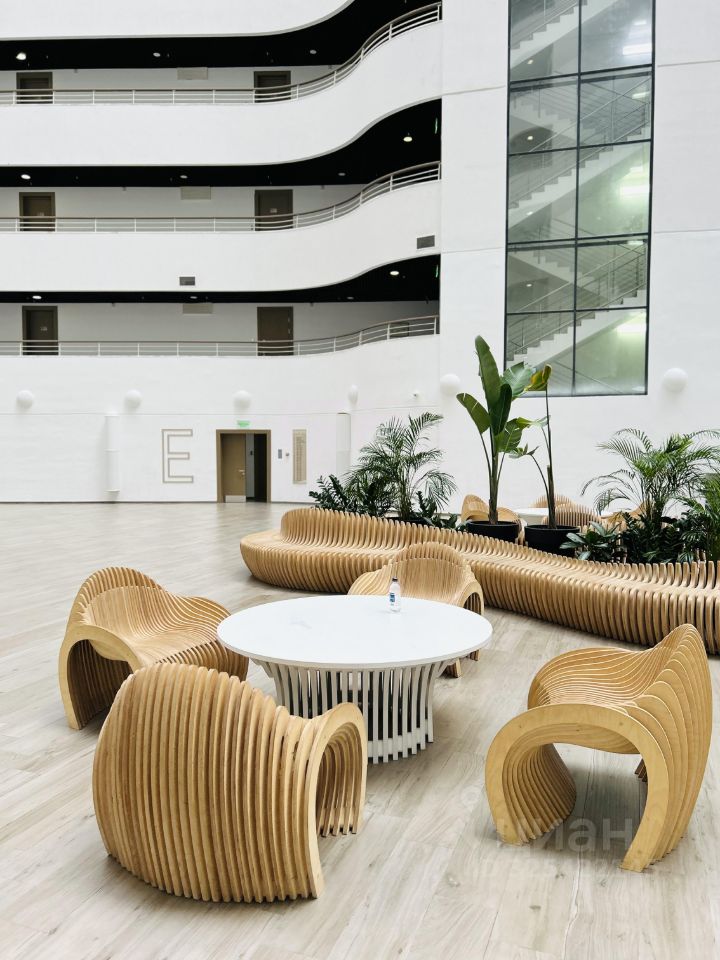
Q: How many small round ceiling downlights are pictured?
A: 11